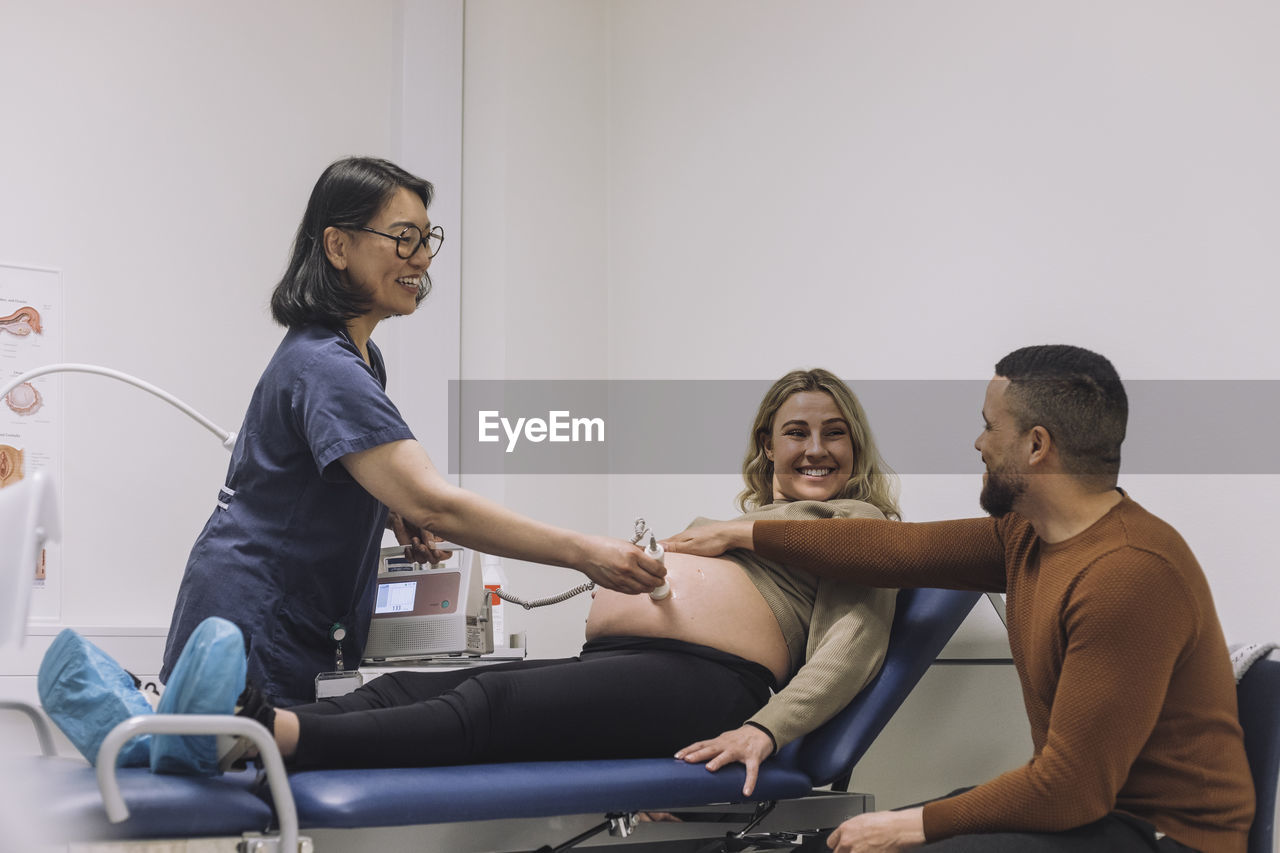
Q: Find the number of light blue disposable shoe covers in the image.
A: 2